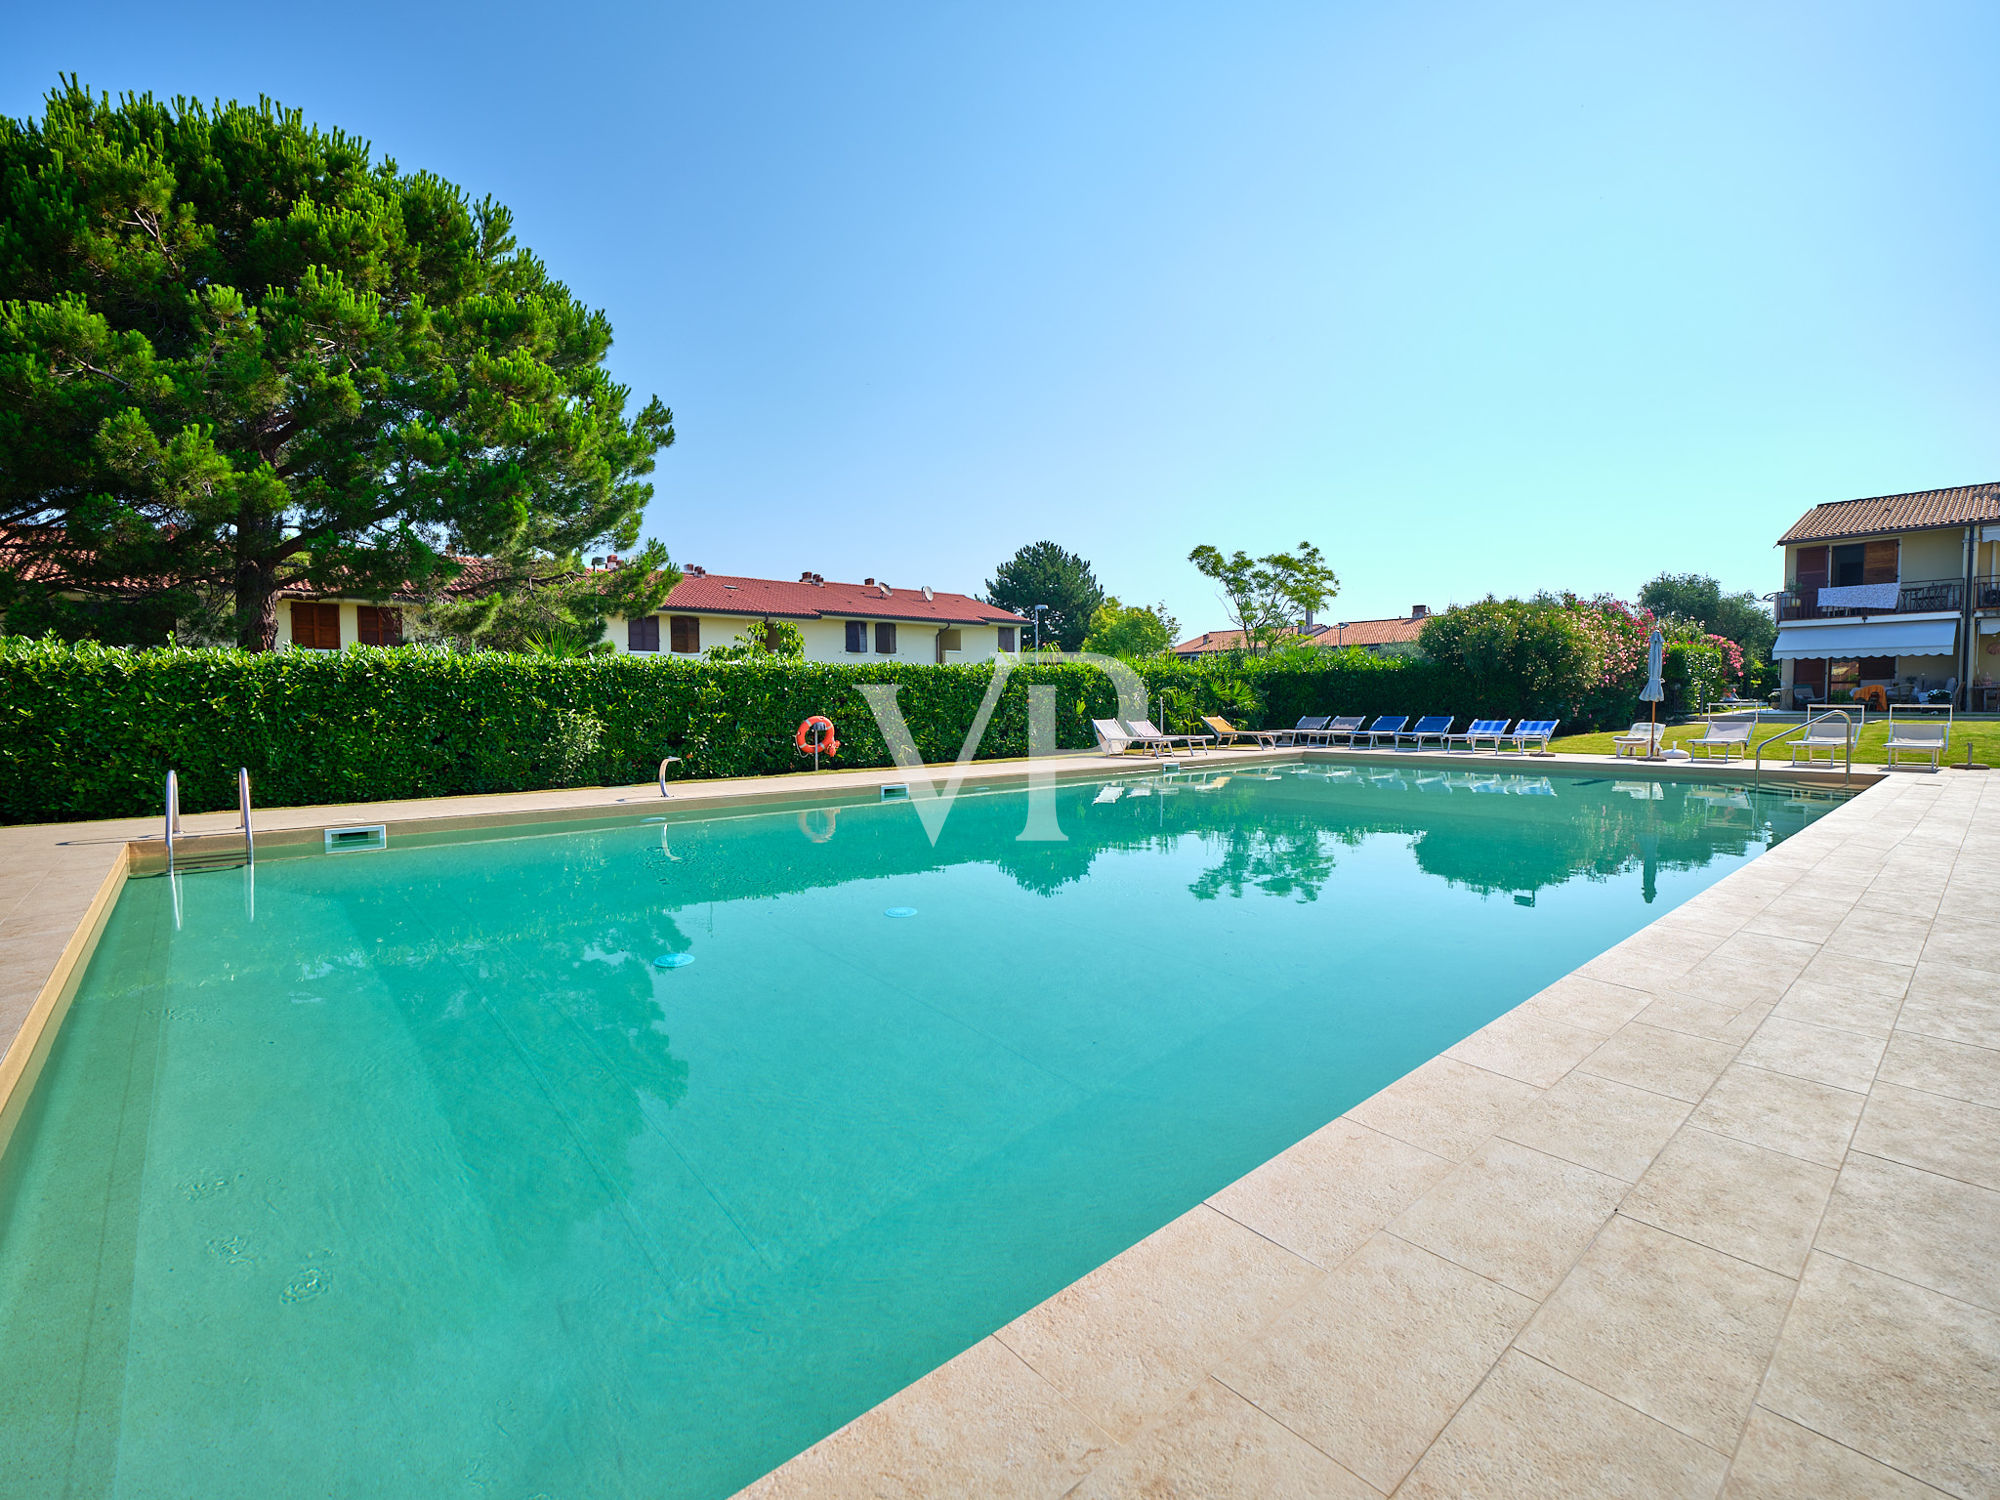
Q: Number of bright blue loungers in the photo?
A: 4